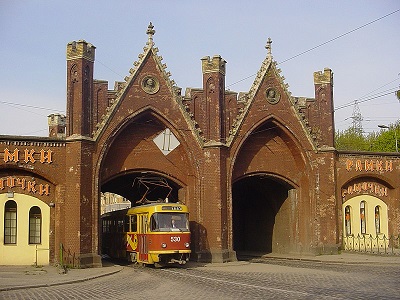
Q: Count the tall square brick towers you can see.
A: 3